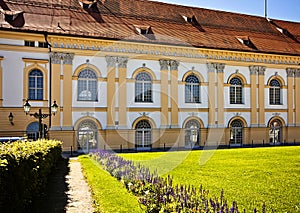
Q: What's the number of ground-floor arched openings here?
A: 6